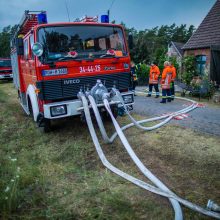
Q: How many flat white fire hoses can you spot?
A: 4